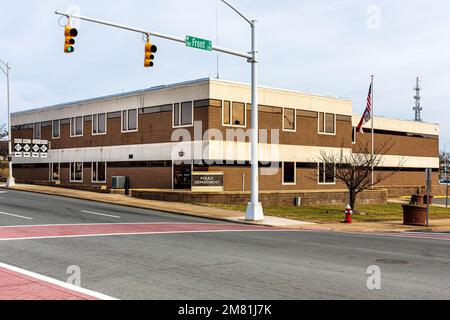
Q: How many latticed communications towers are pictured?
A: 1